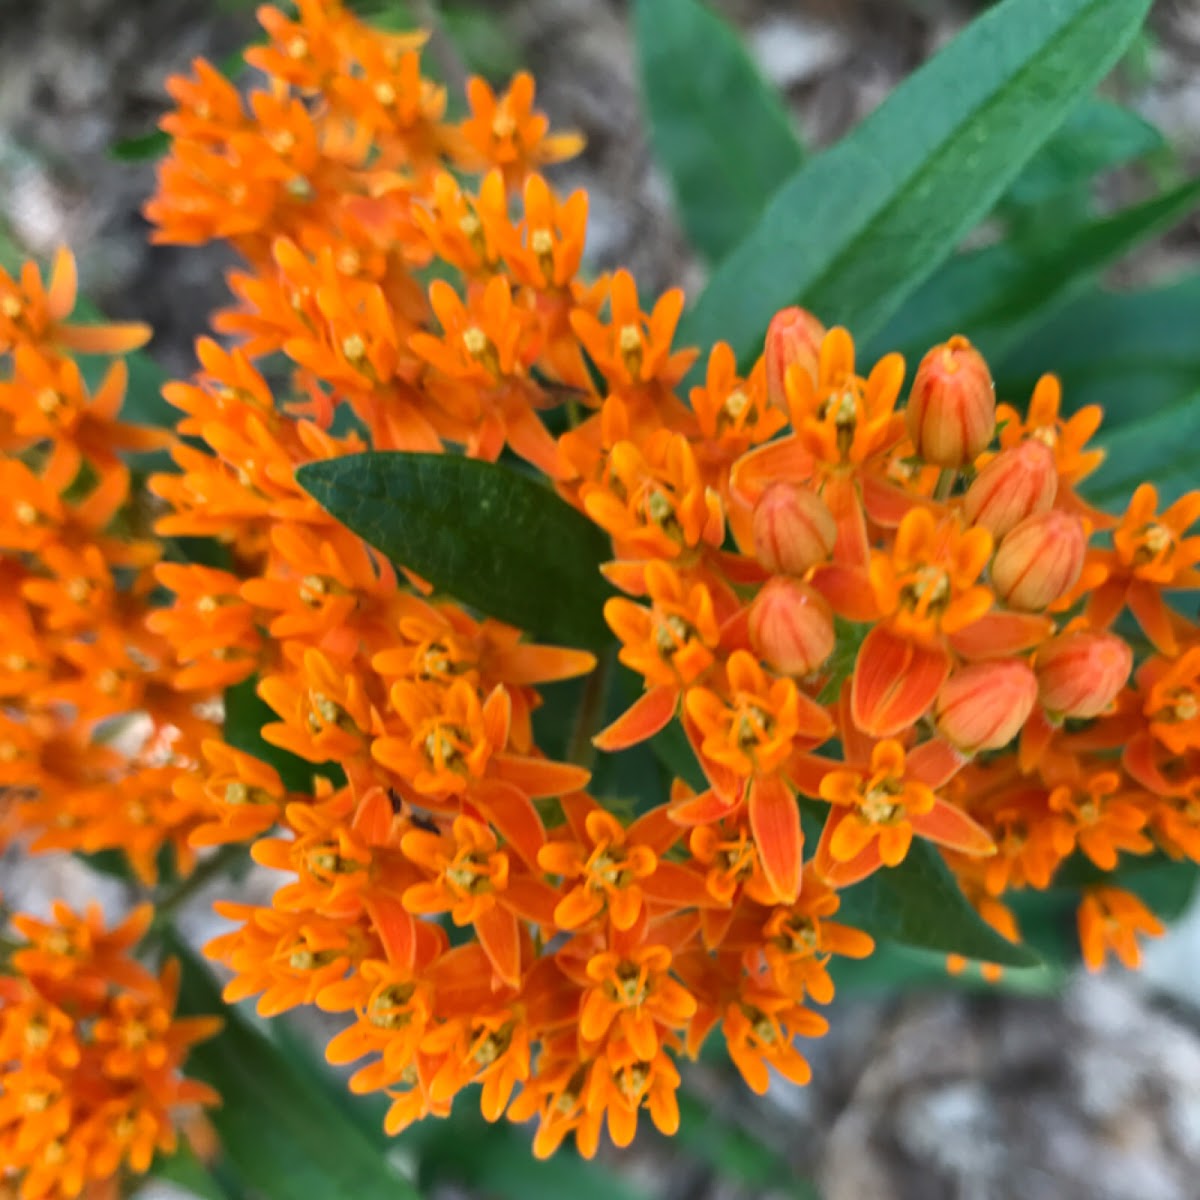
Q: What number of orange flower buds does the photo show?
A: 8